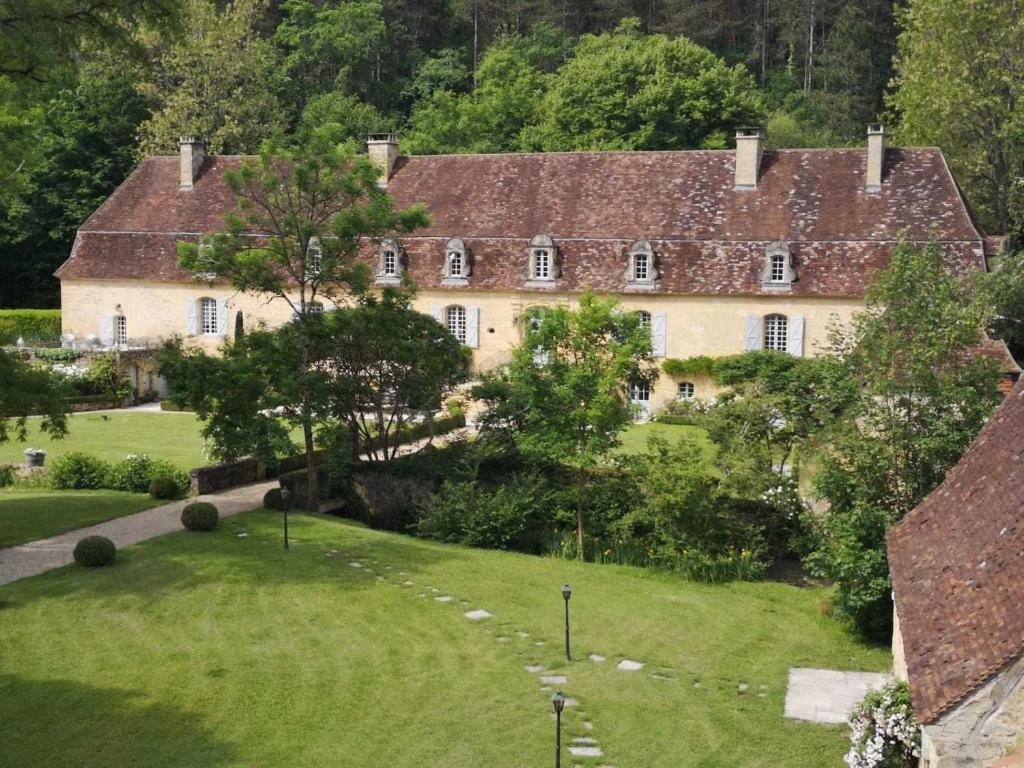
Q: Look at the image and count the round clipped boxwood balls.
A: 4